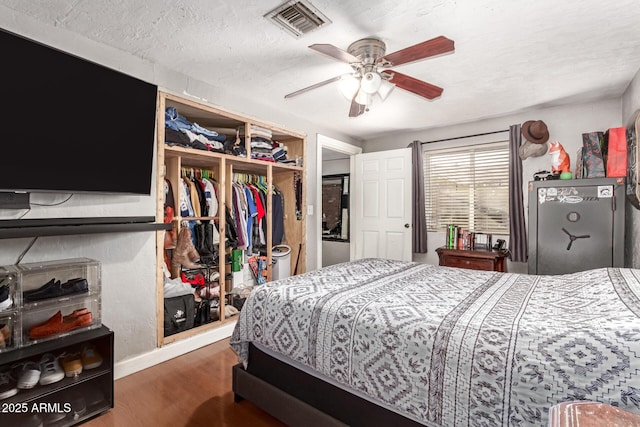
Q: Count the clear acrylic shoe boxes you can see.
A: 4